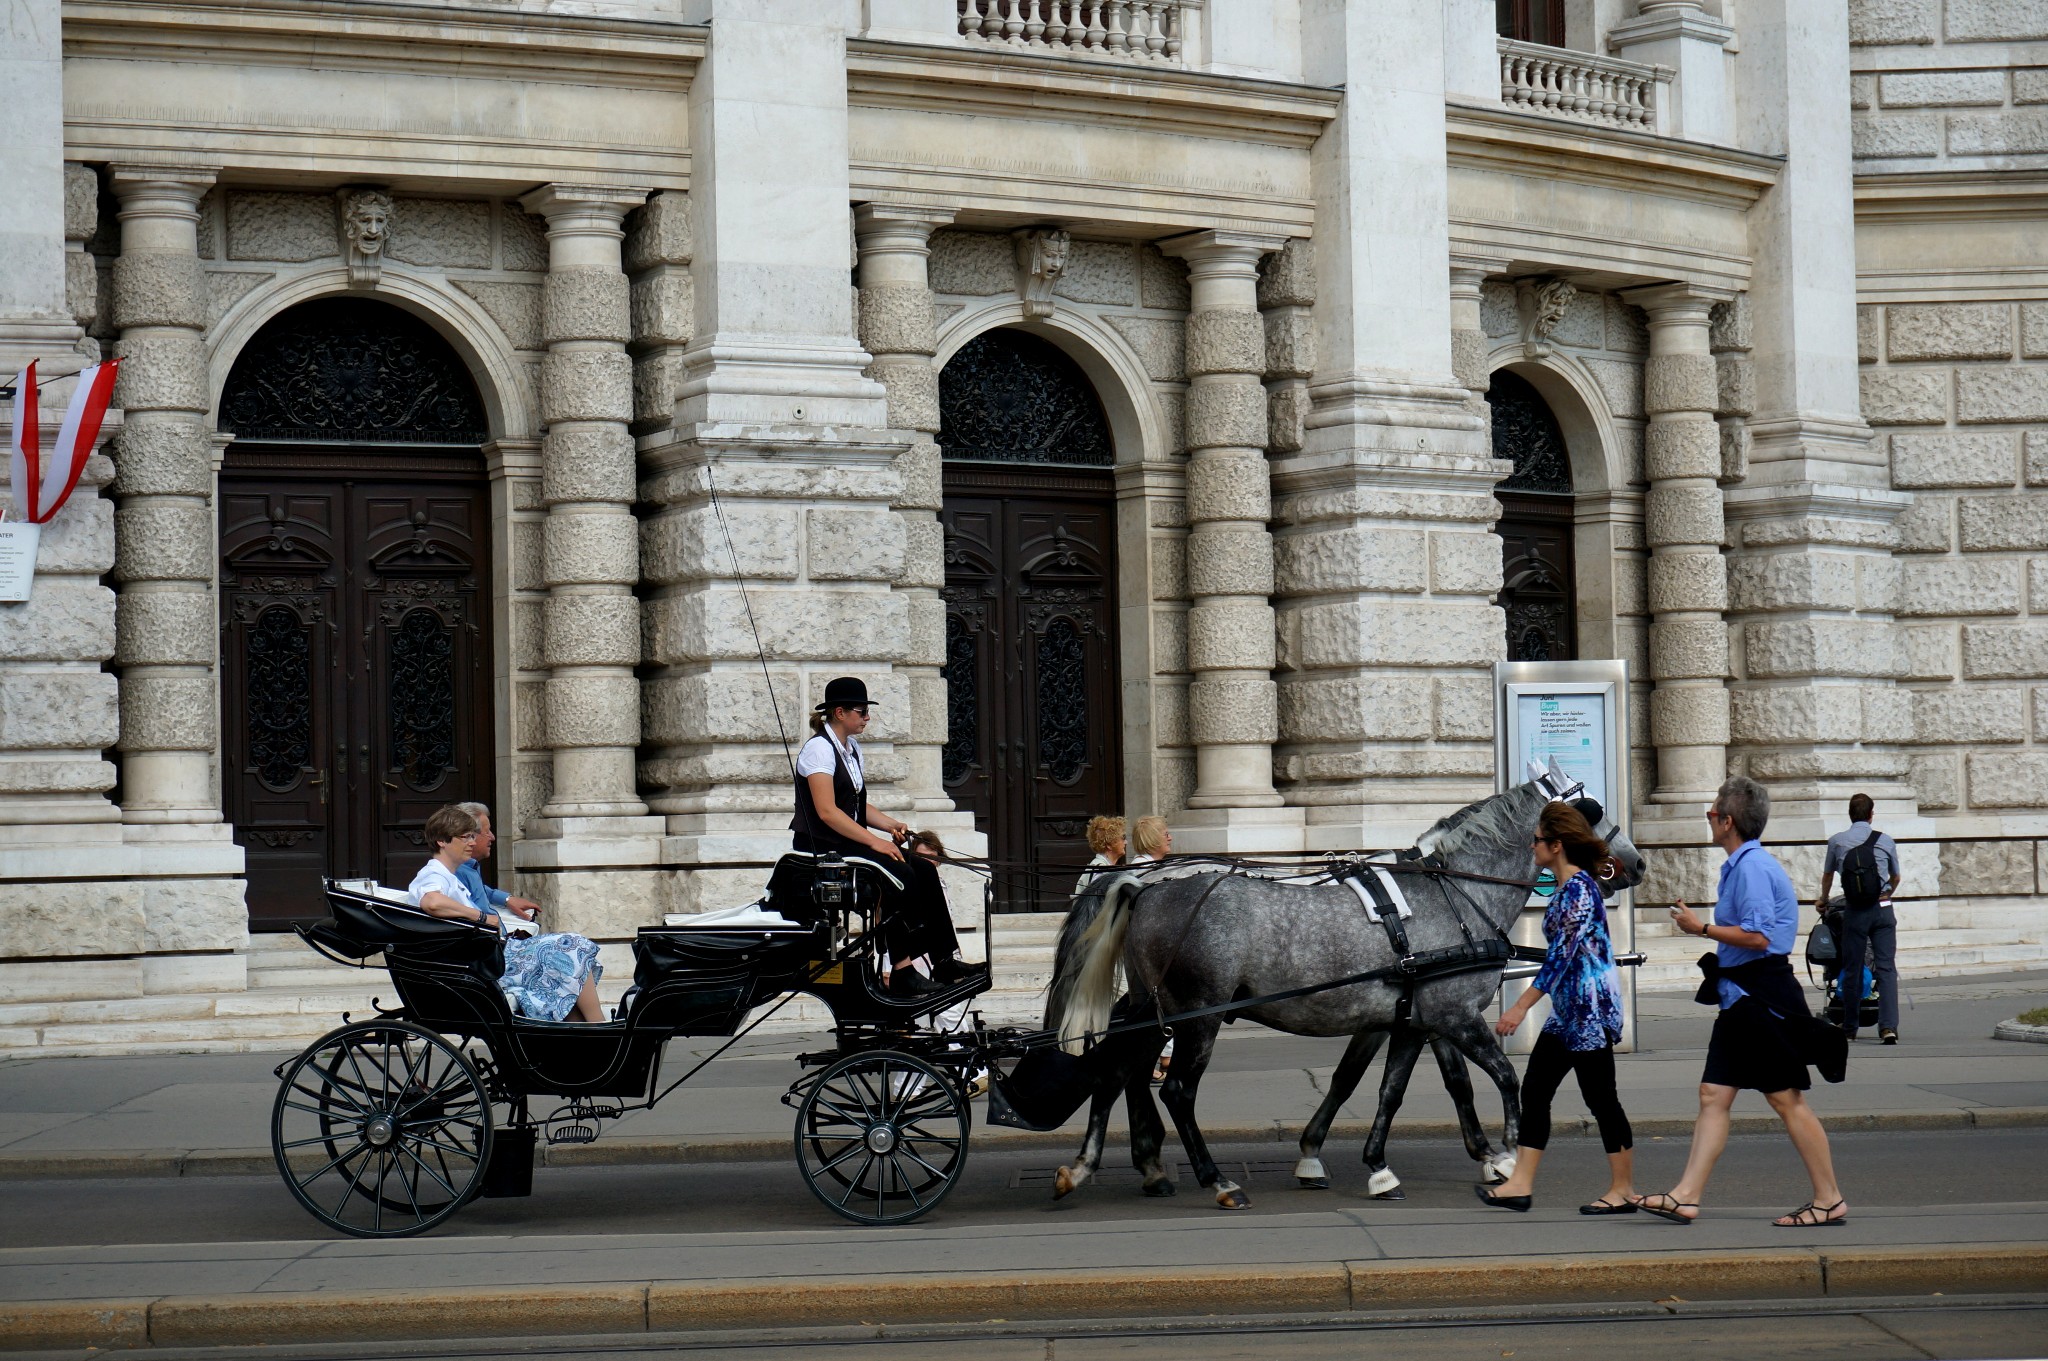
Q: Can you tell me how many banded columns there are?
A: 6